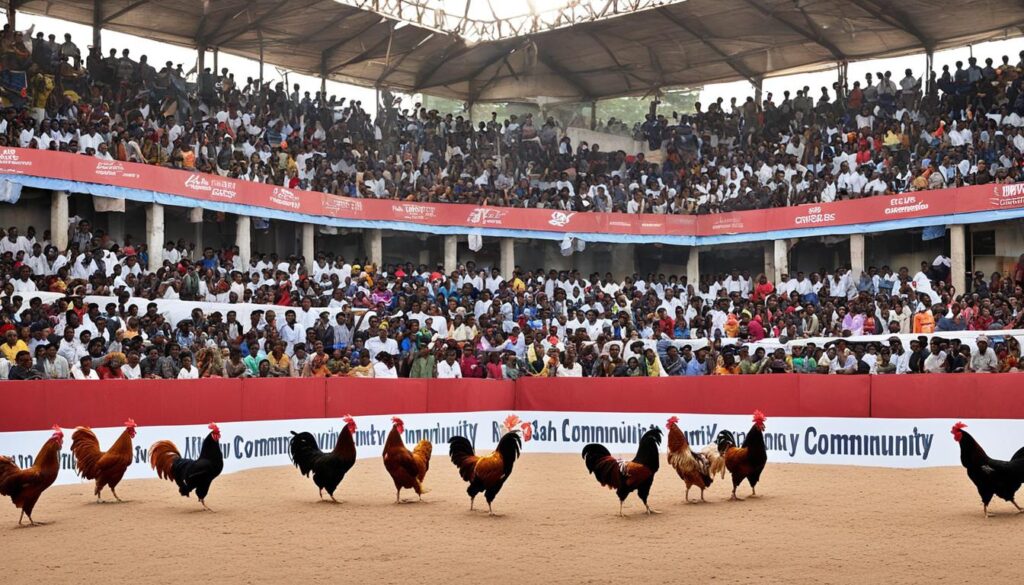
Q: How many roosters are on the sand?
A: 10